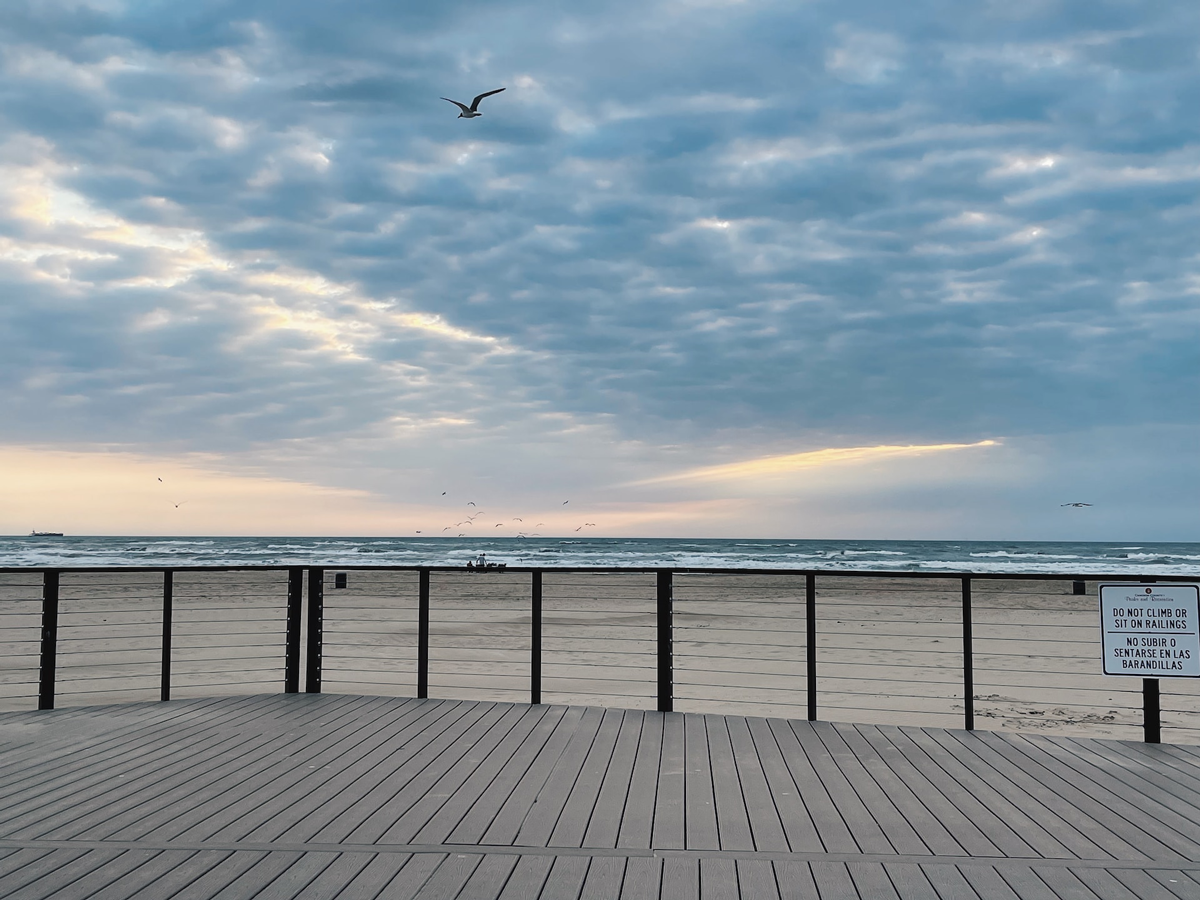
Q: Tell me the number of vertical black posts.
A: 10